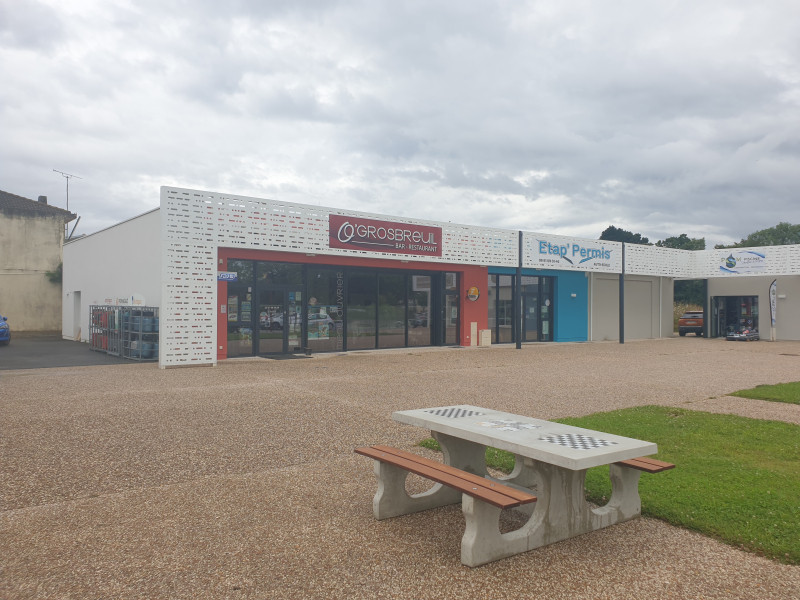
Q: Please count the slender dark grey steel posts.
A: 2